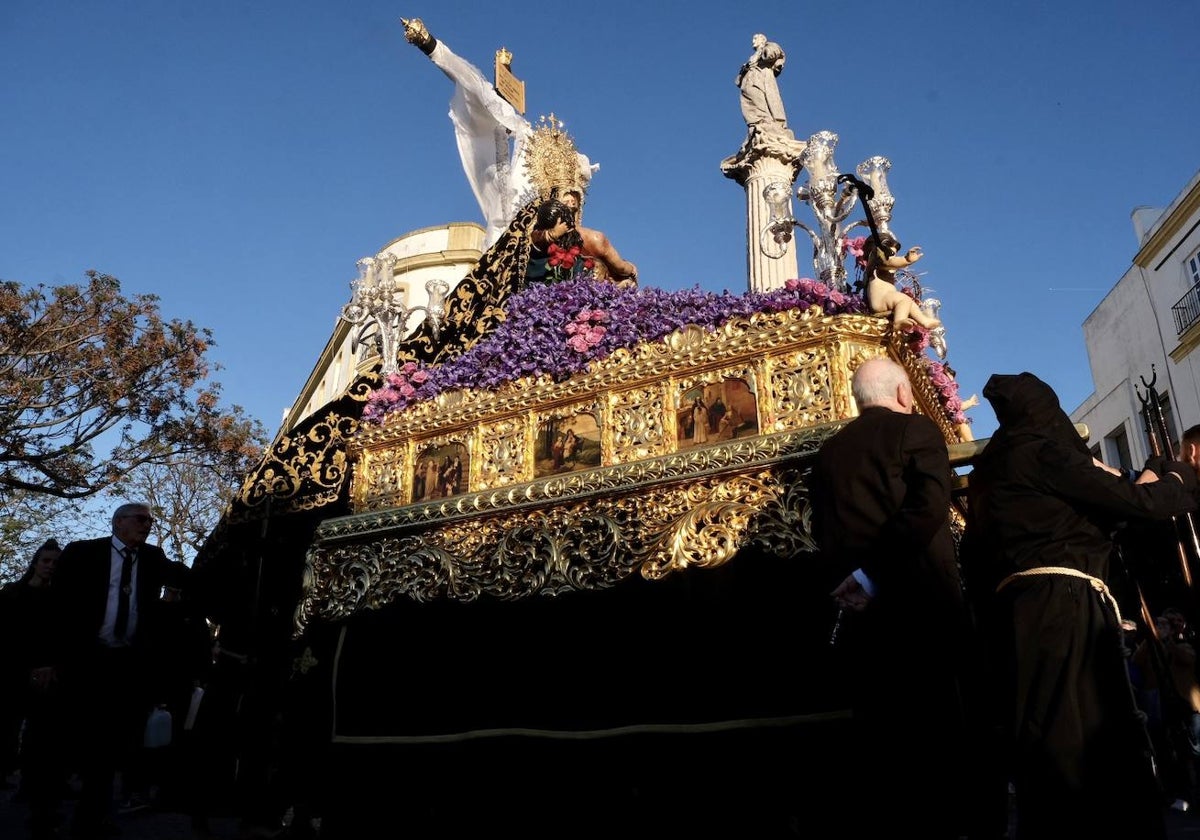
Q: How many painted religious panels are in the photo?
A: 3